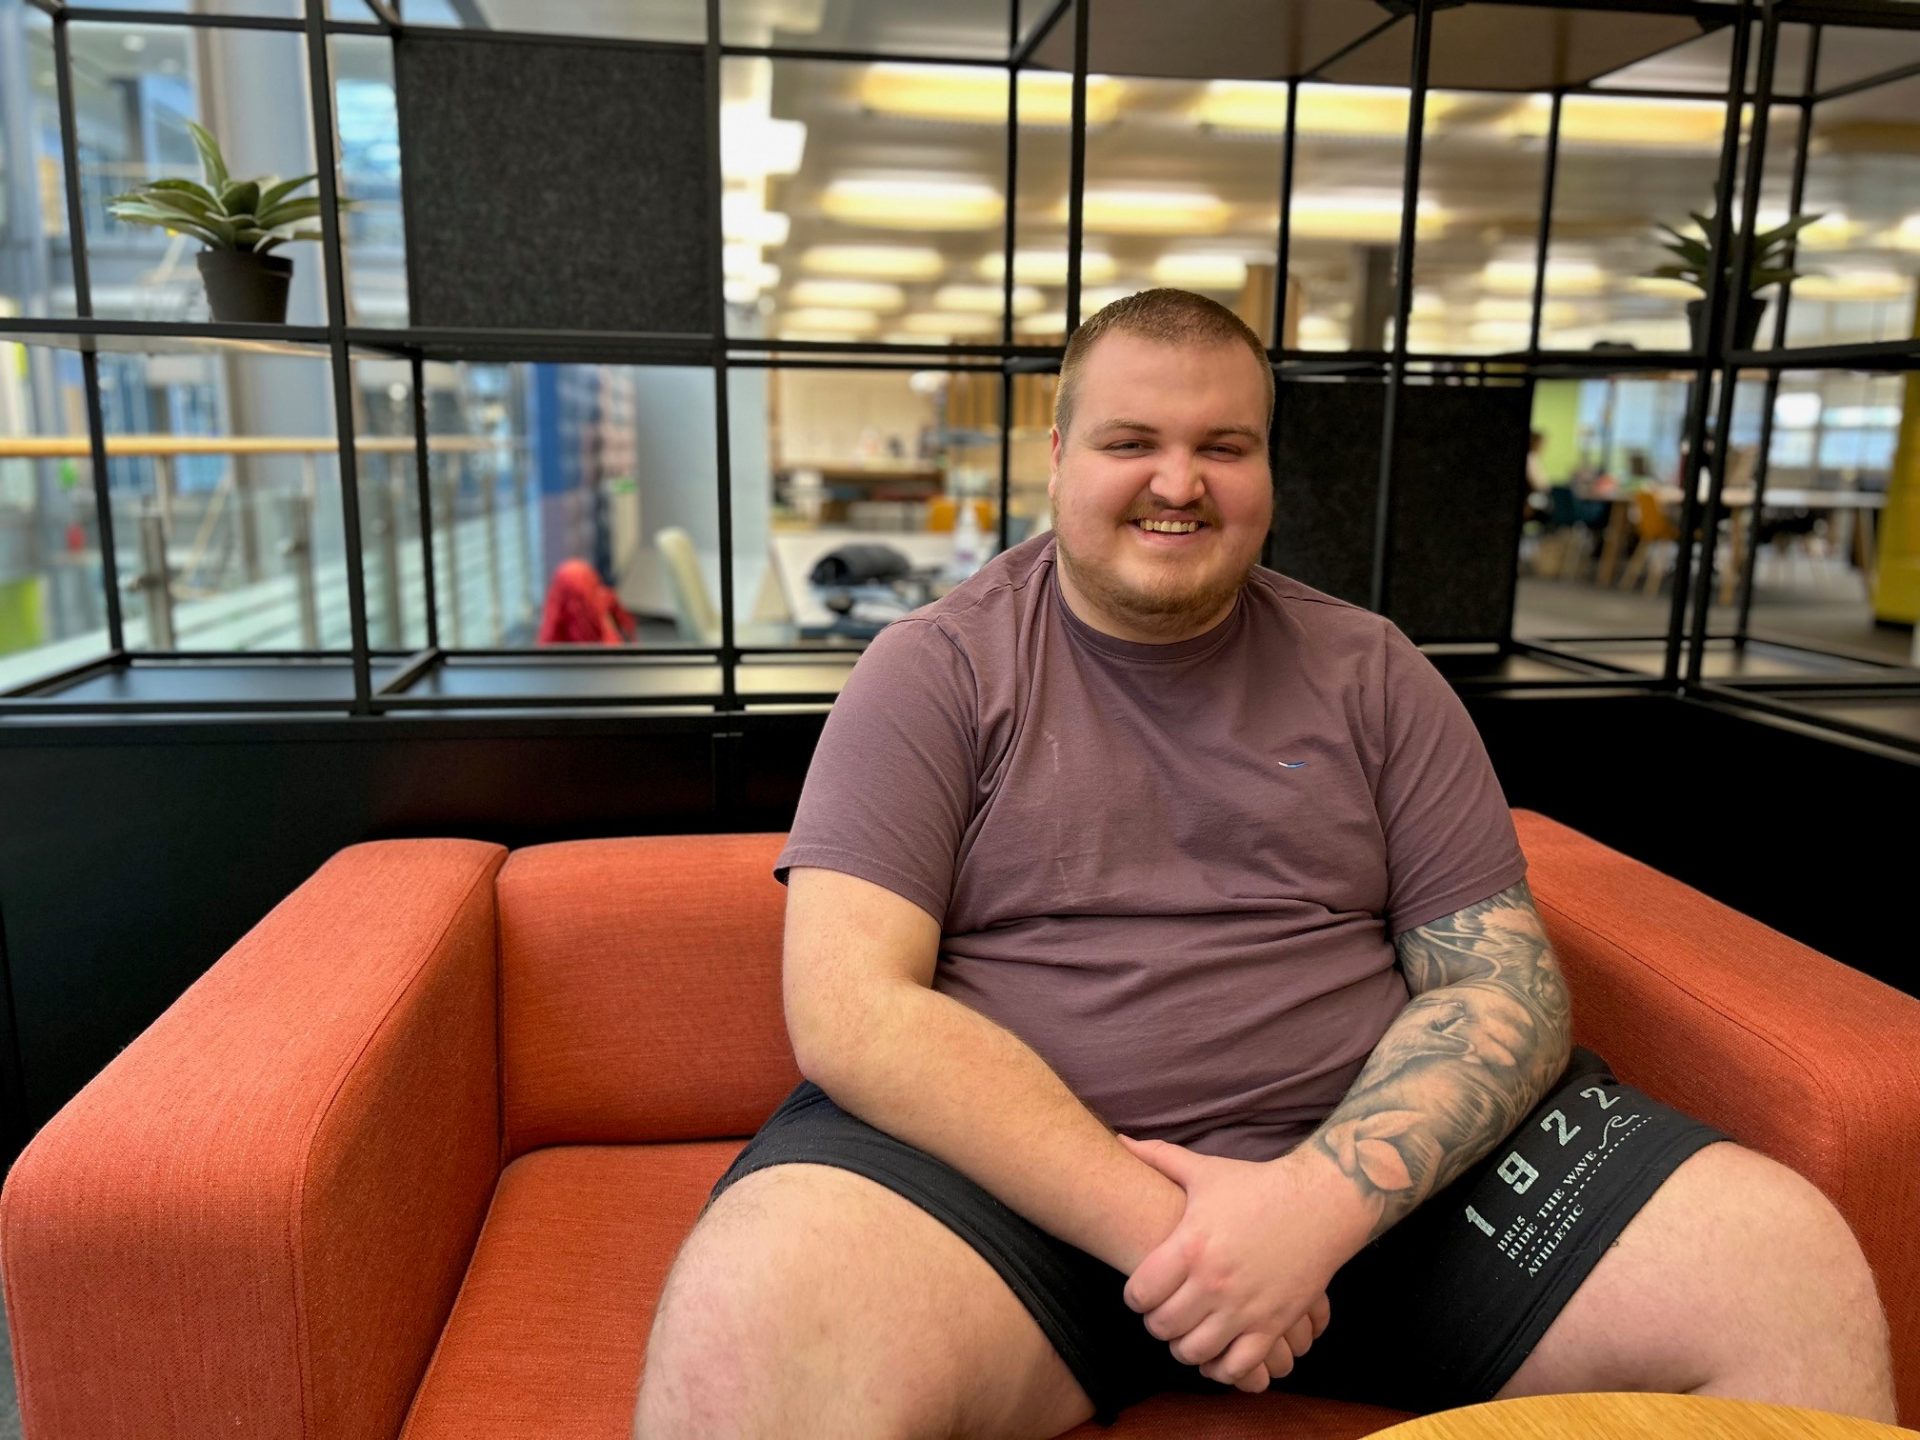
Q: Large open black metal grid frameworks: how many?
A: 1